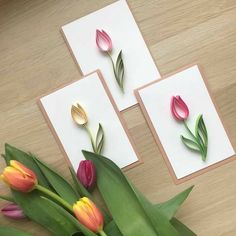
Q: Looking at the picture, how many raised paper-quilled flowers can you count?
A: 3